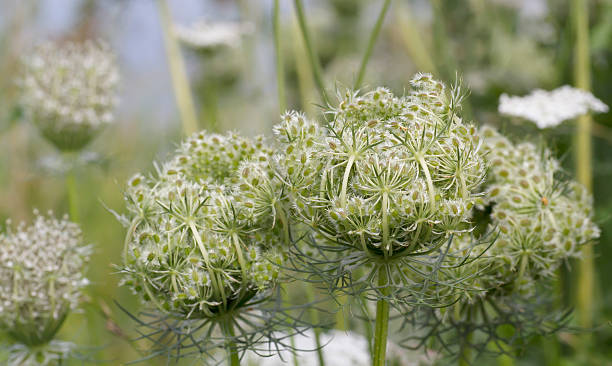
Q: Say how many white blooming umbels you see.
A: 3